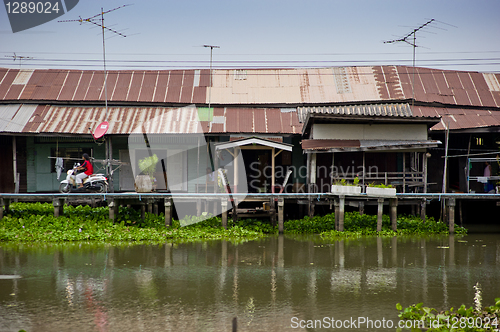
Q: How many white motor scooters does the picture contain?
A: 1